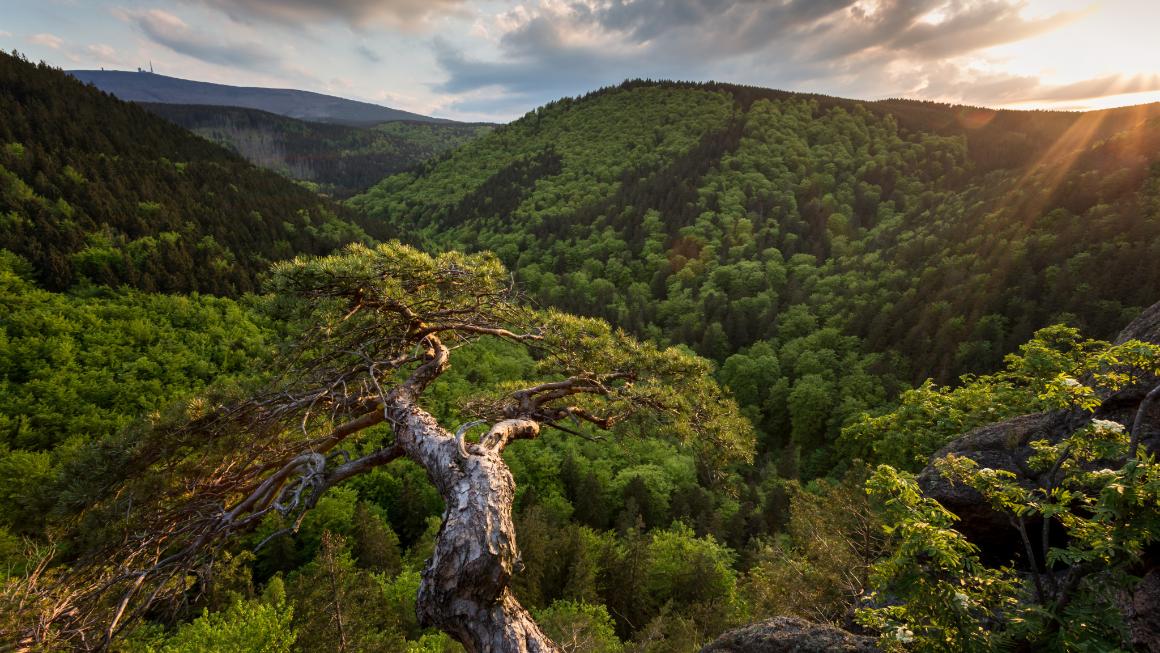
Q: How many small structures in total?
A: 3